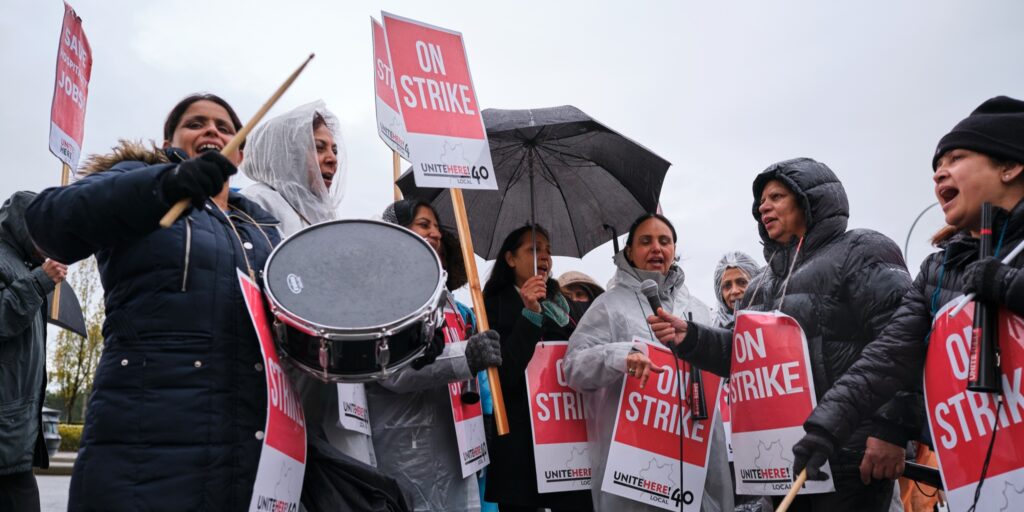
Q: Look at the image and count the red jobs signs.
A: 1